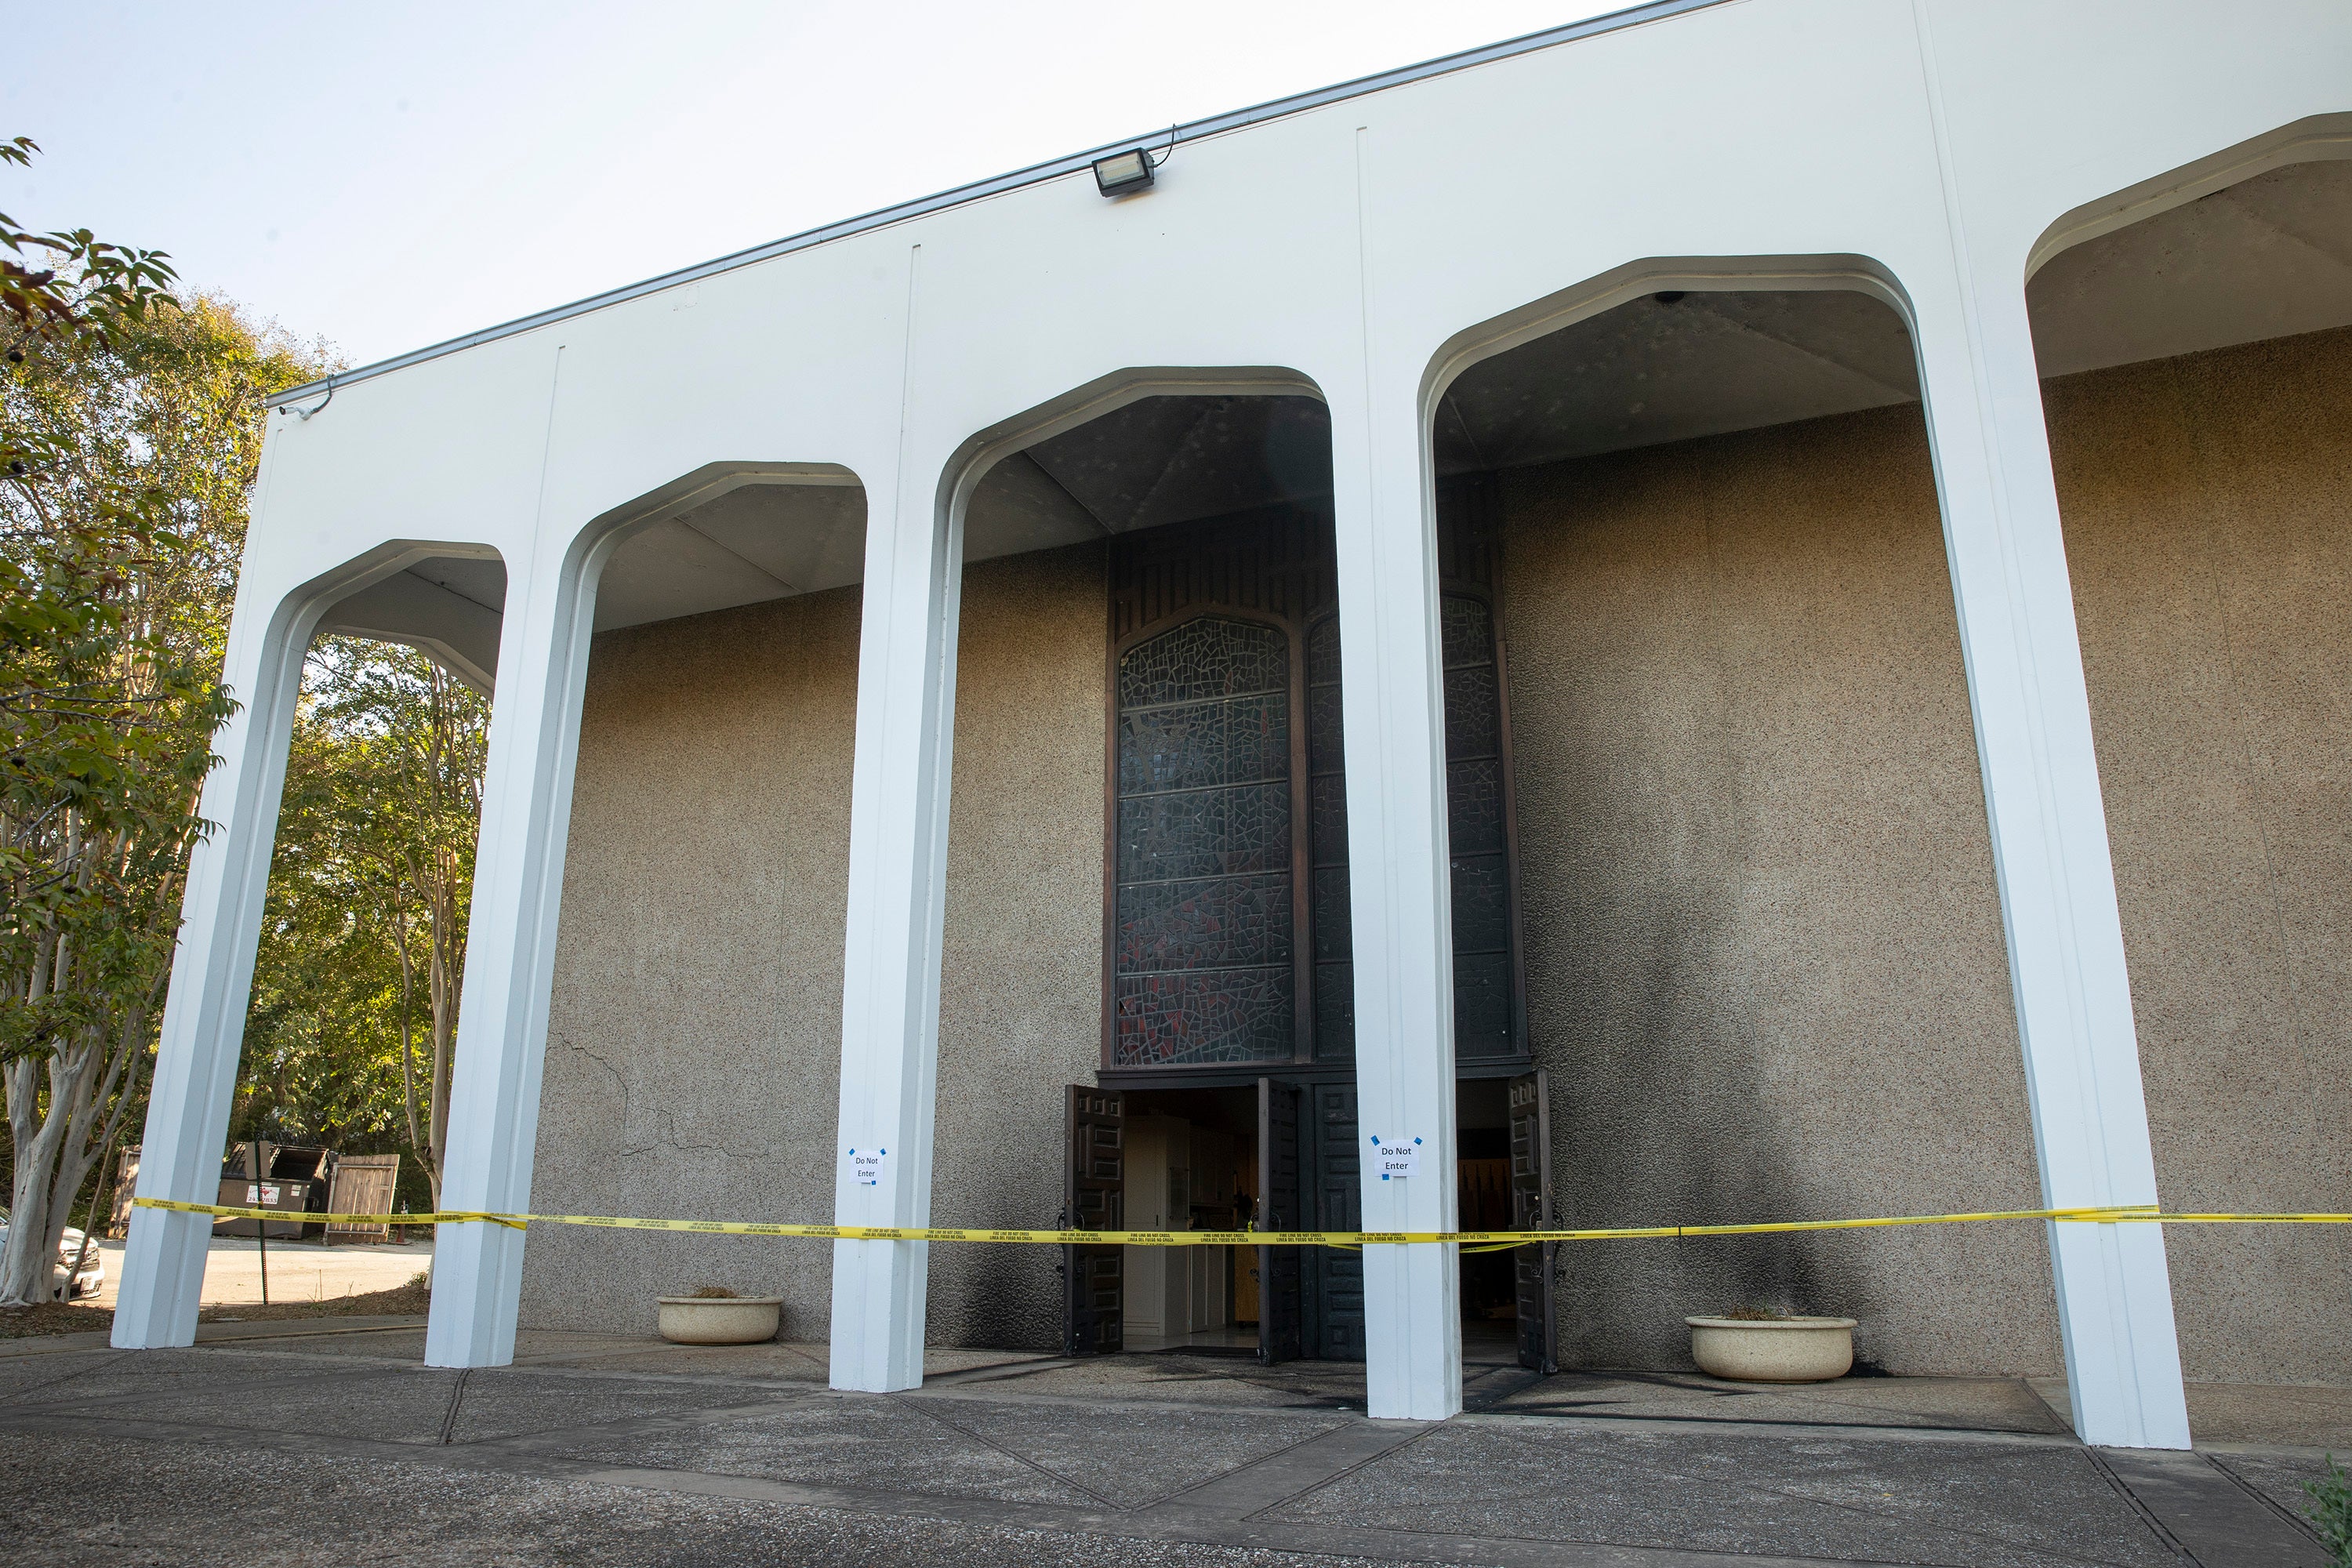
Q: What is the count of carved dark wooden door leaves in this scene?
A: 4